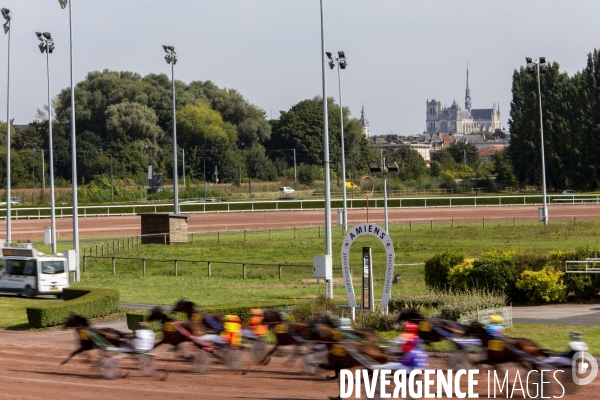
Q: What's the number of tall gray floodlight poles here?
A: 7